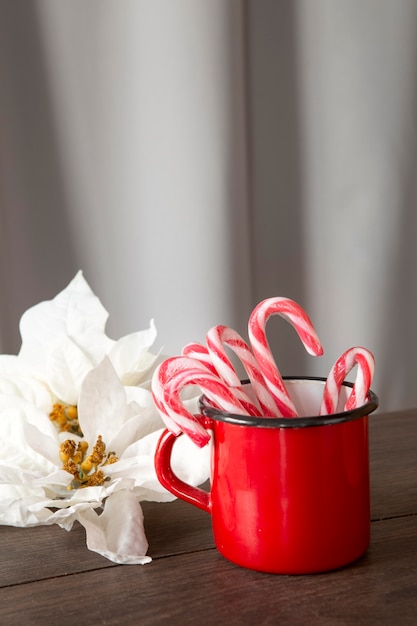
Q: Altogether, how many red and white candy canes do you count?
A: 6